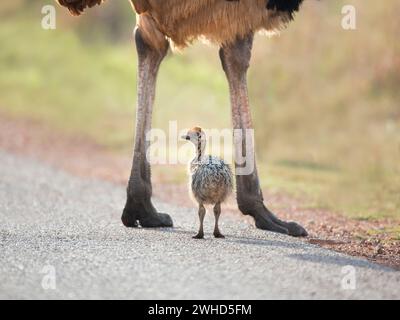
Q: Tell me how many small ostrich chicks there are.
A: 1